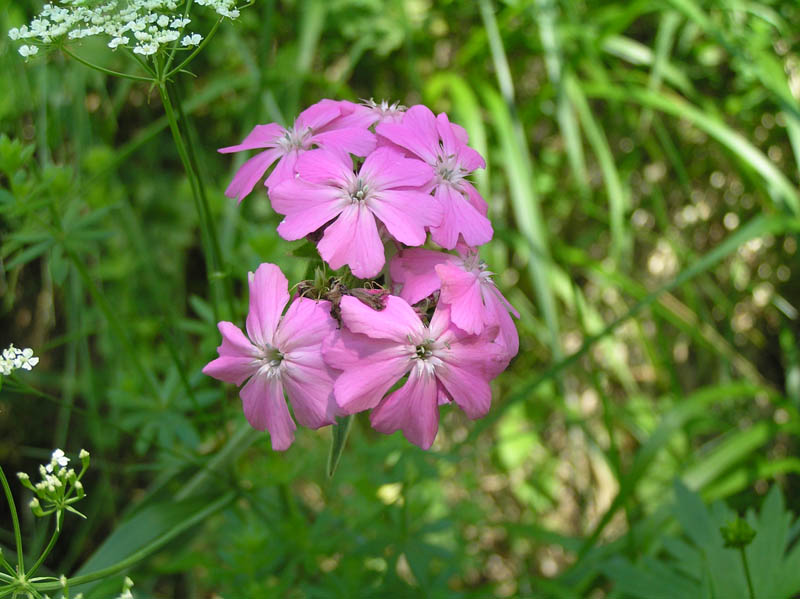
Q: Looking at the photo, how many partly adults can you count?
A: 0